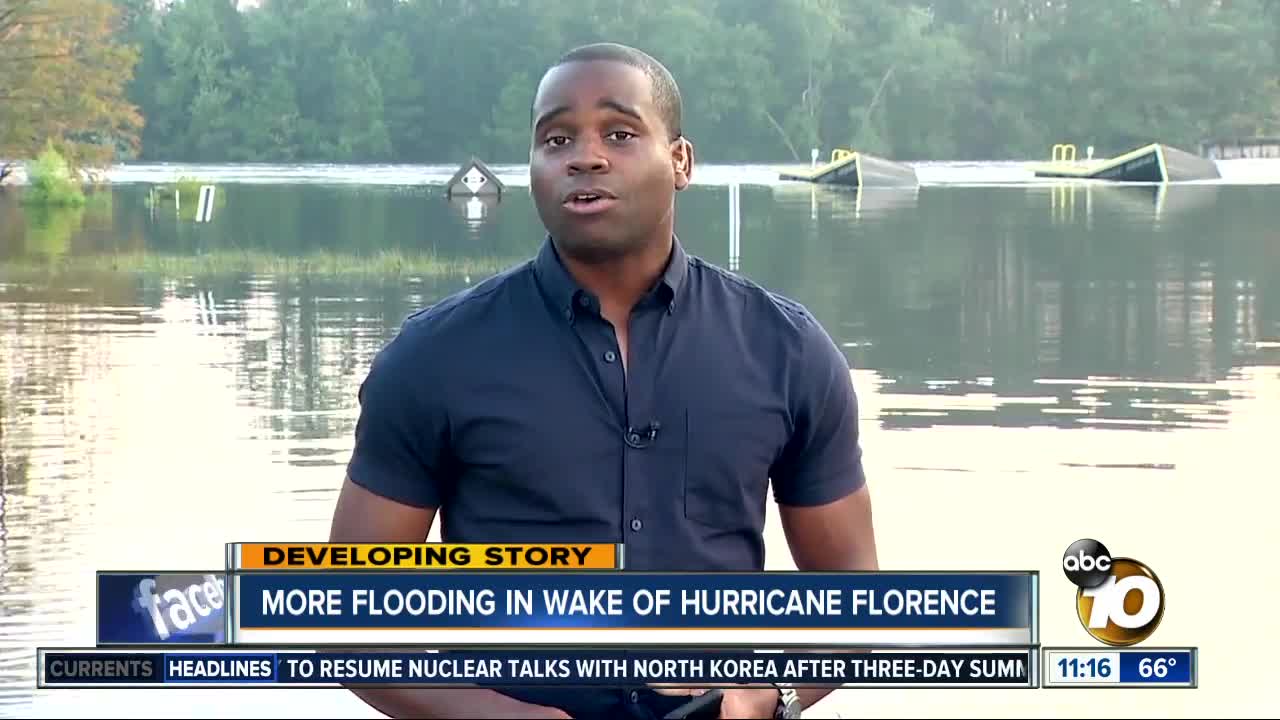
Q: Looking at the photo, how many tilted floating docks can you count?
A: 2